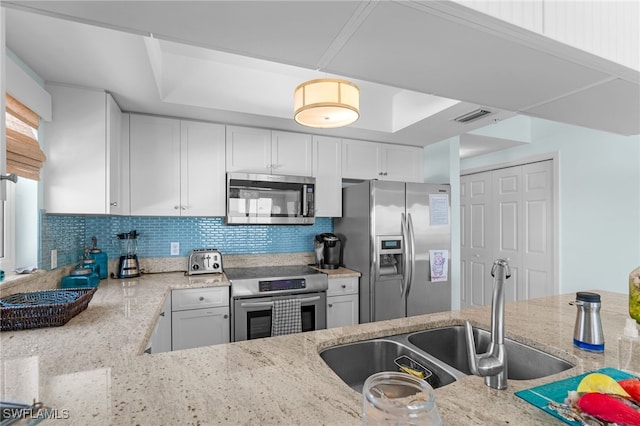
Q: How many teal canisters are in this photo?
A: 3